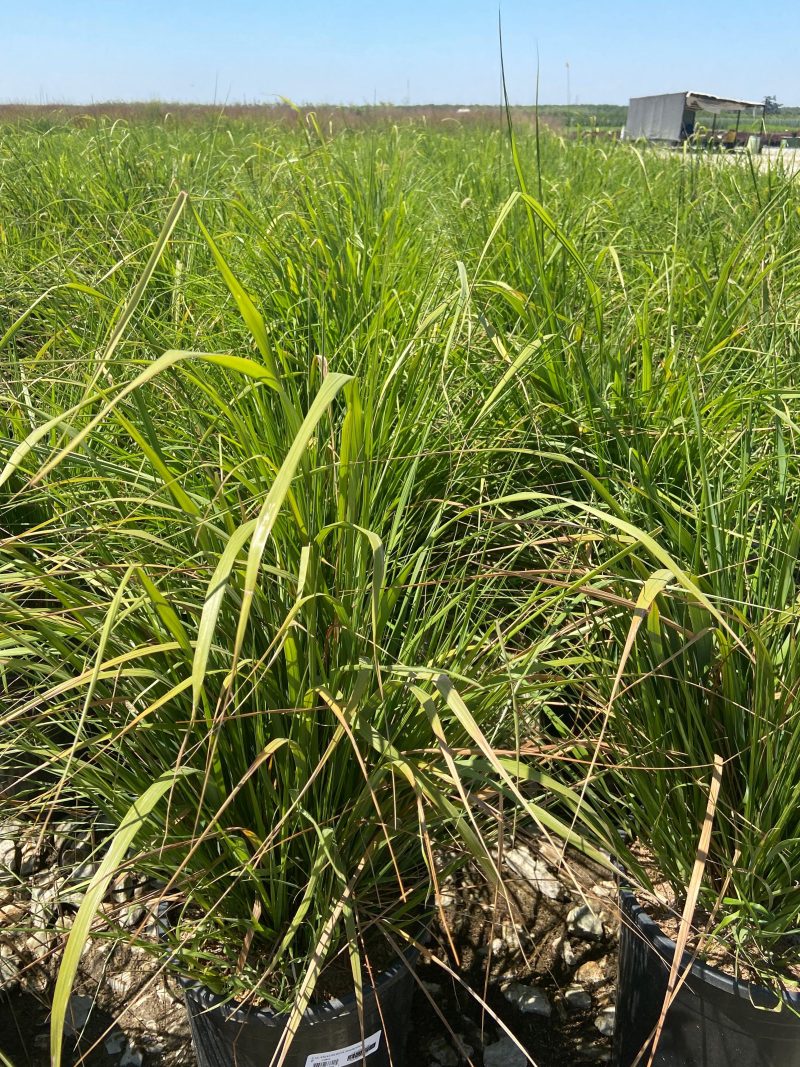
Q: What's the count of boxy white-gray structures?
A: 1